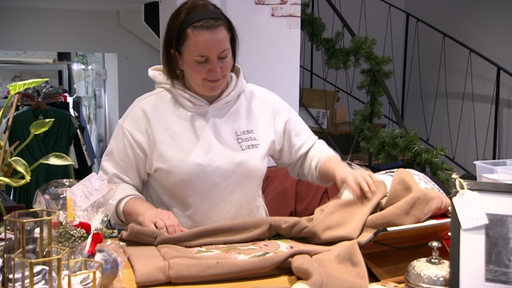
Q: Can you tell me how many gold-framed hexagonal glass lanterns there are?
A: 3